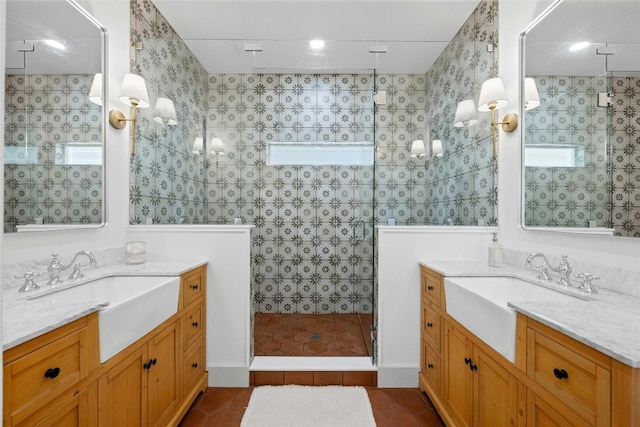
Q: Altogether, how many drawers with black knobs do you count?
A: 8